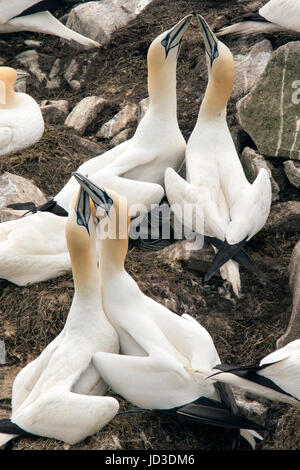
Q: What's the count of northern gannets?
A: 9